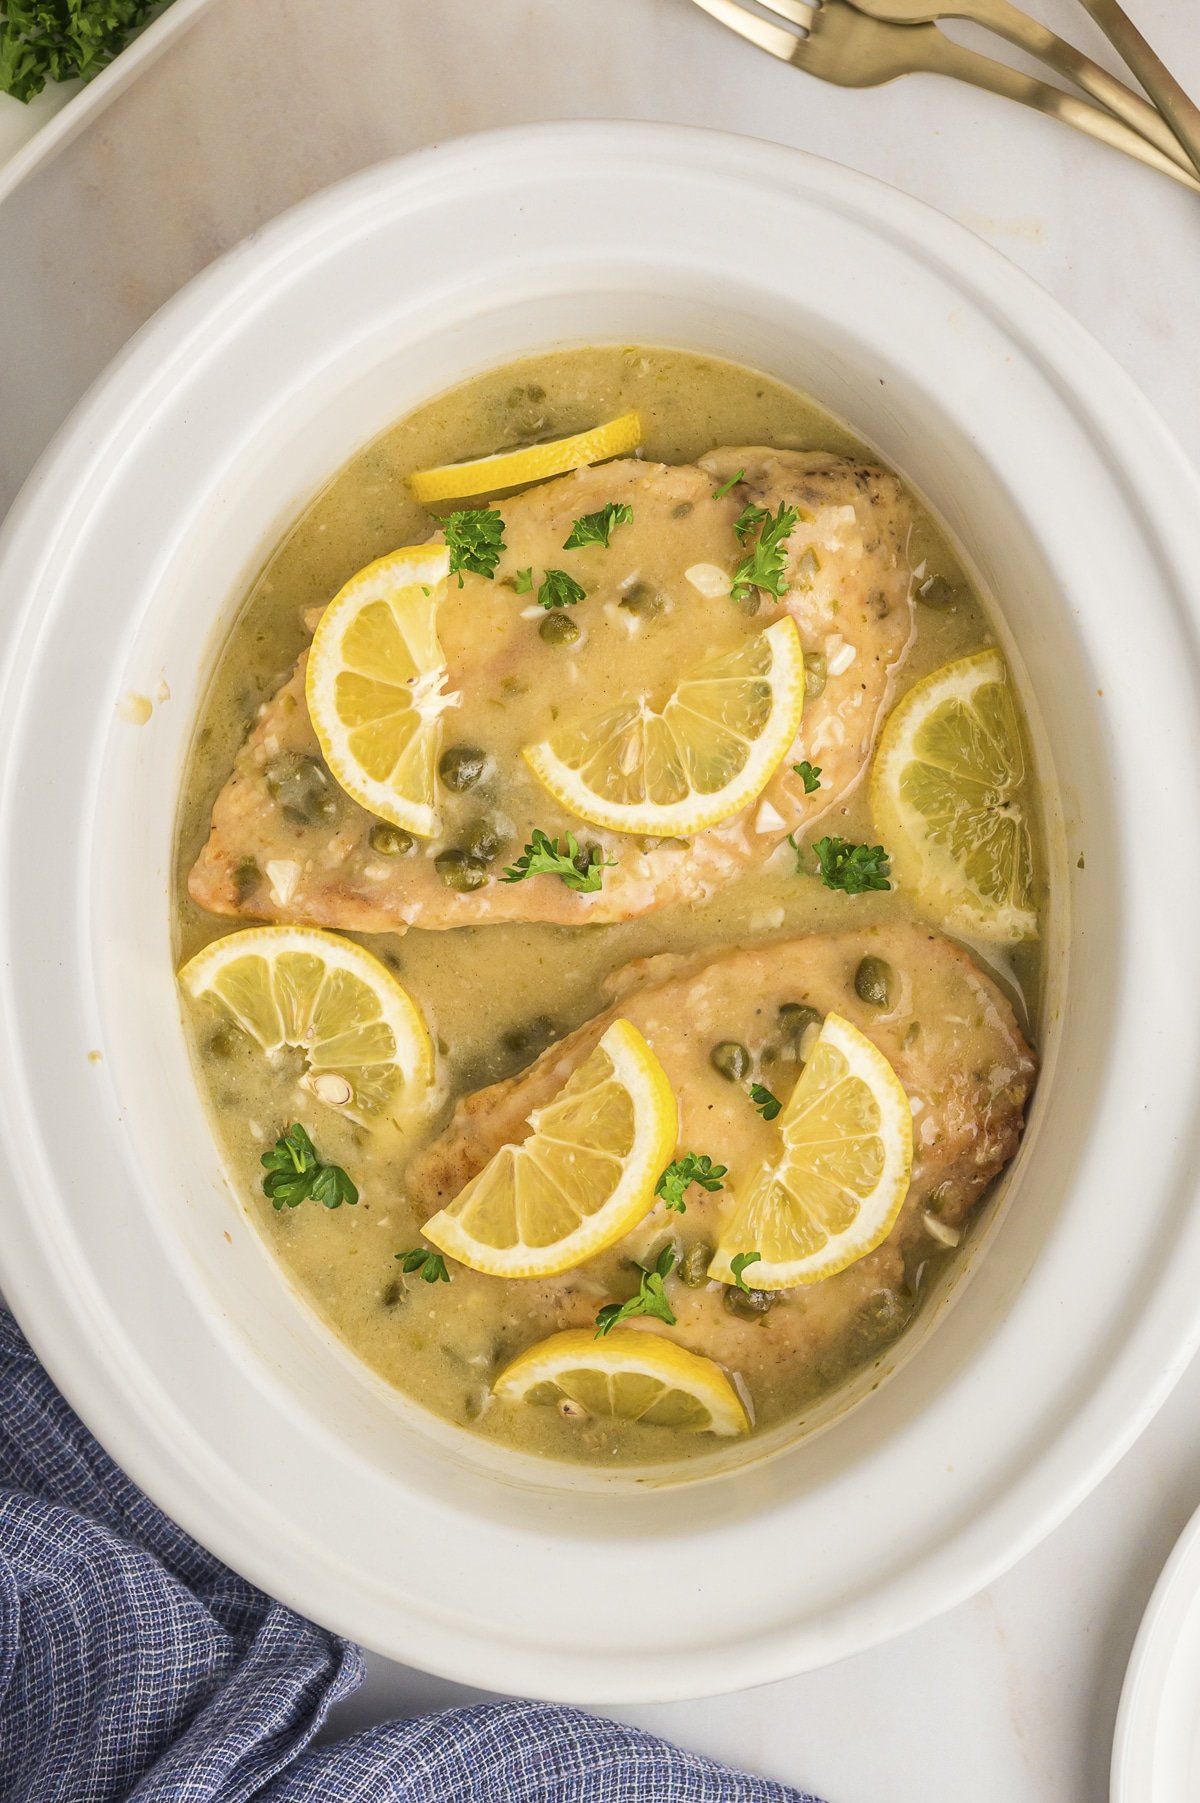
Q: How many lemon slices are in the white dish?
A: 8